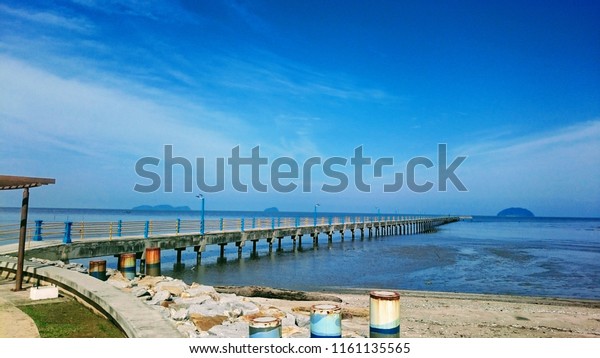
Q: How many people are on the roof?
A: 0